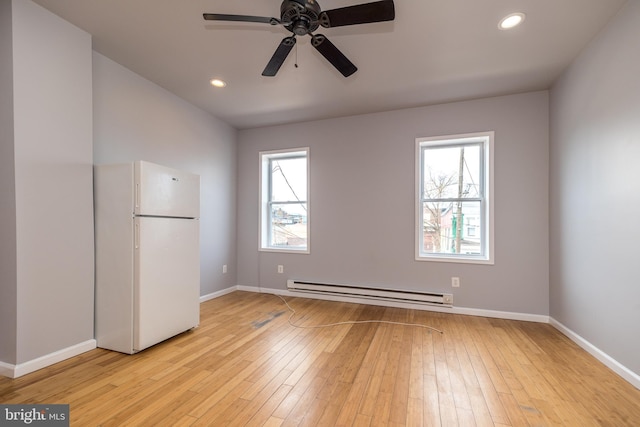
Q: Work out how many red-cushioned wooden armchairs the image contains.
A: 0